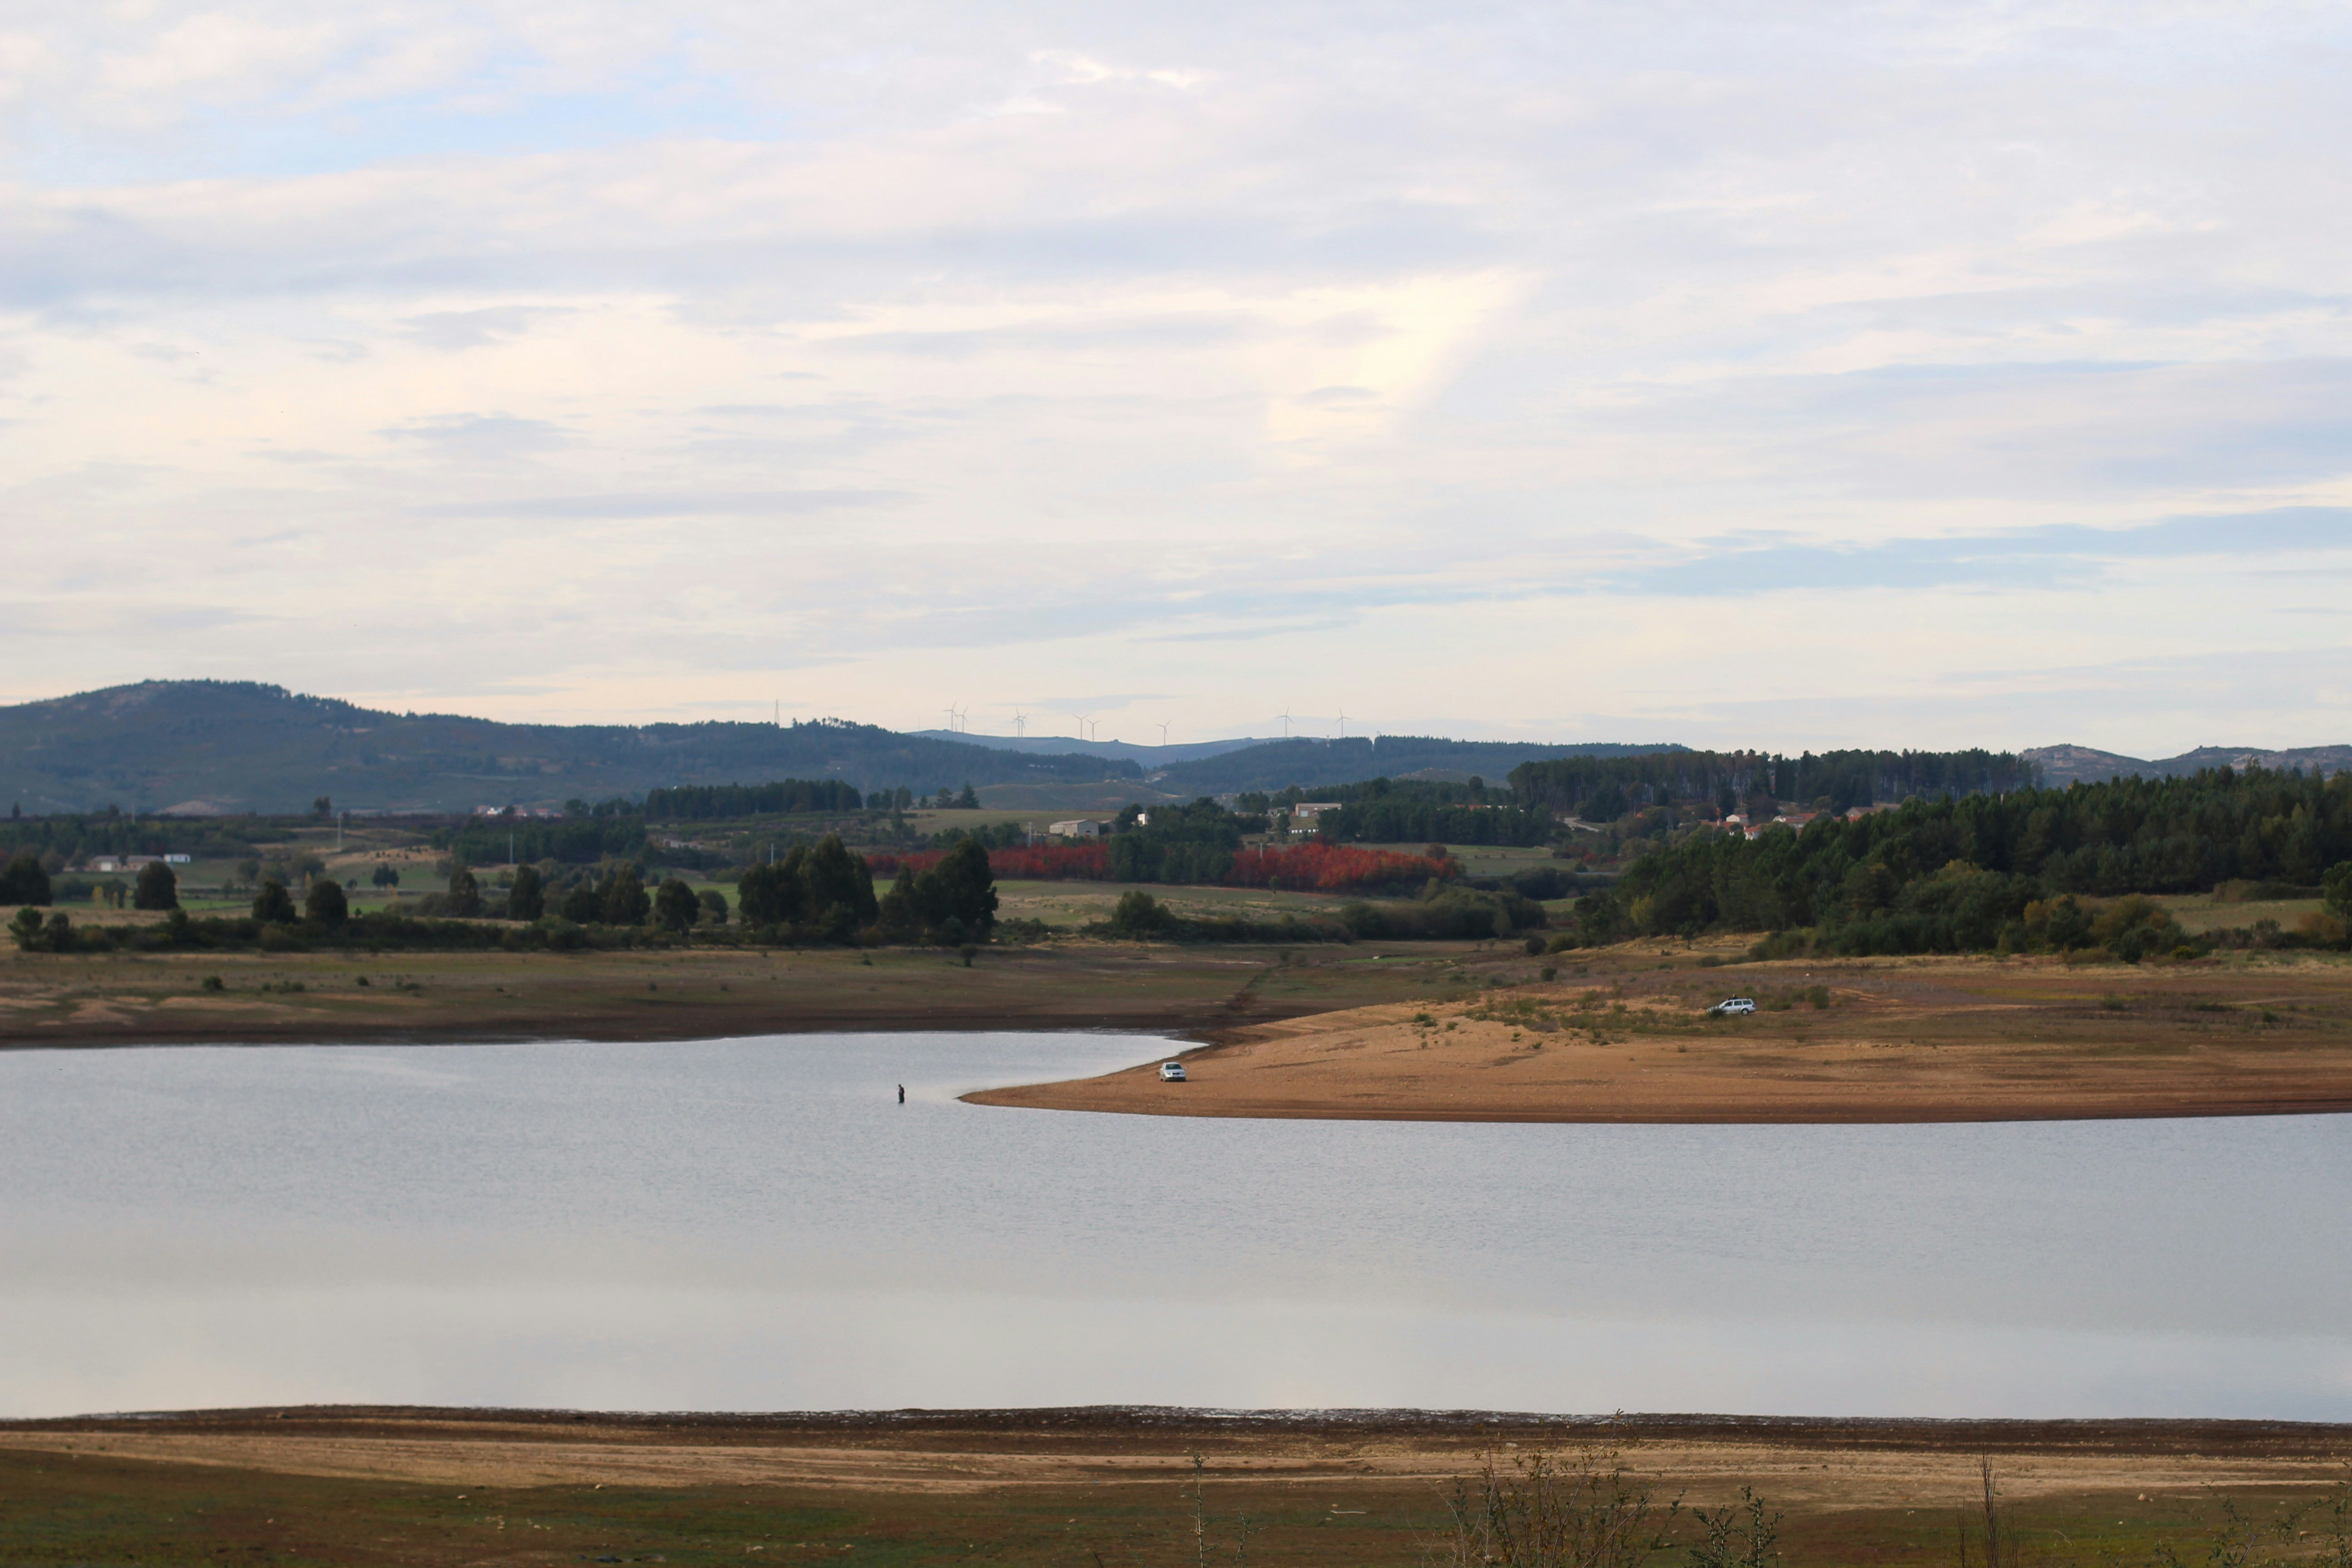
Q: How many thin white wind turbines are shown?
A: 9